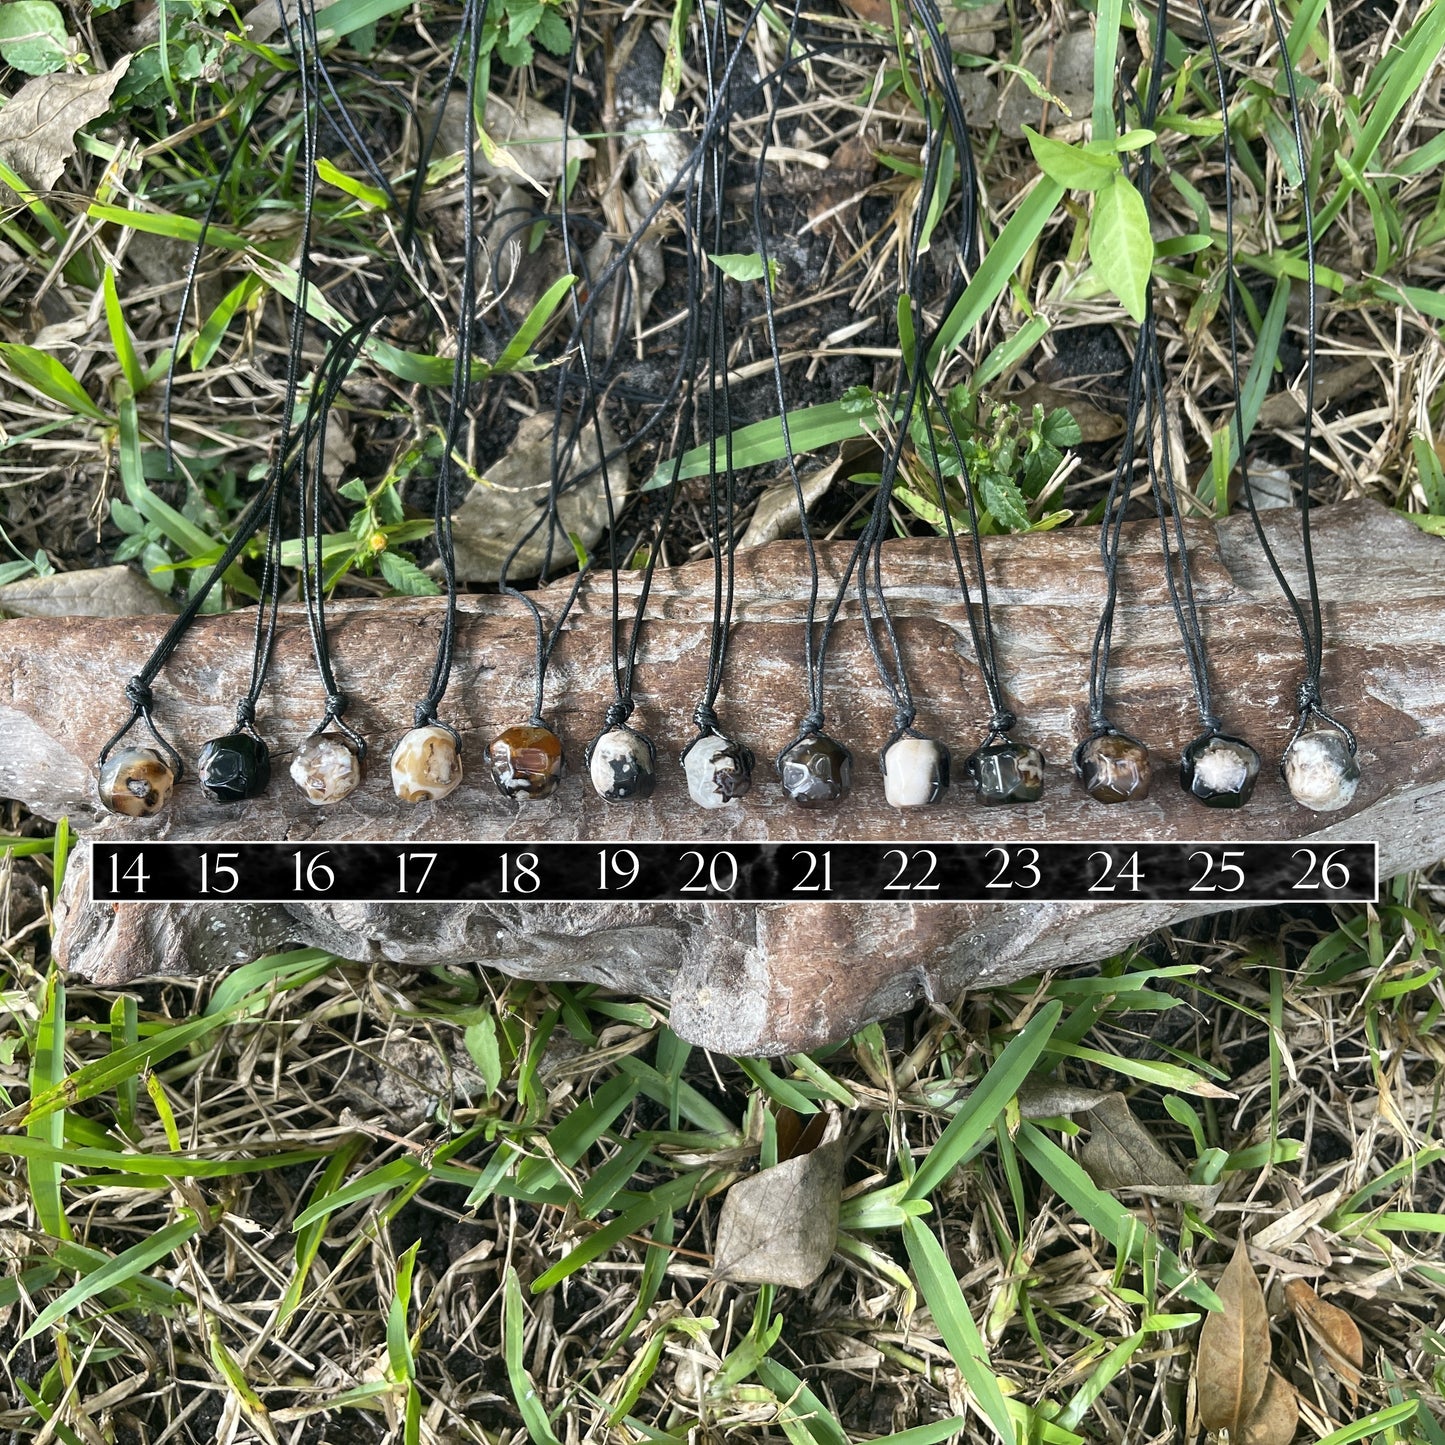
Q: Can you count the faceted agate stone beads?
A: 13